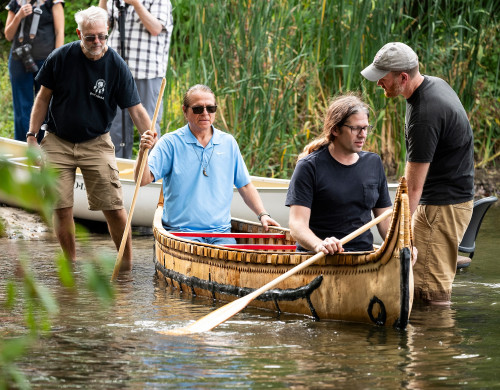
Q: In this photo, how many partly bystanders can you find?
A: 2